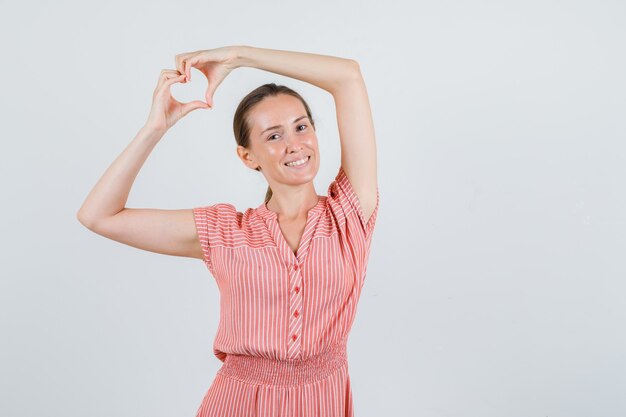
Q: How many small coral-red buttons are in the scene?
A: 4